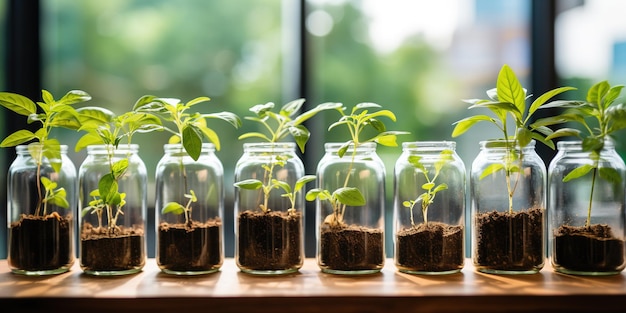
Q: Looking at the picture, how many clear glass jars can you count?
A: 8